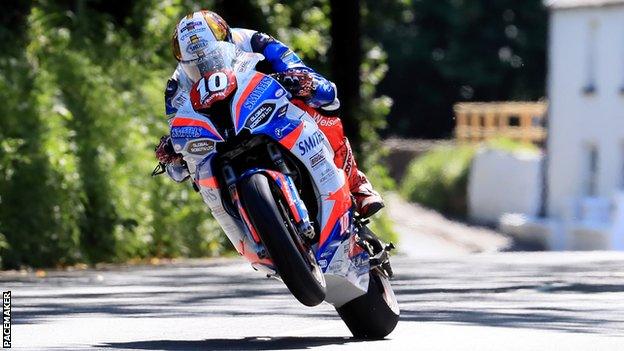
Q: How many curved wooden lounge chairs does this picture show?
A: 0